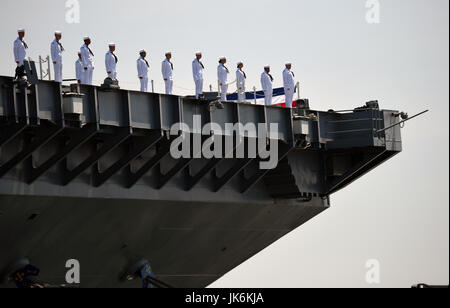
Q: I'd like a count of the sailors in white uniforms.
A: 12